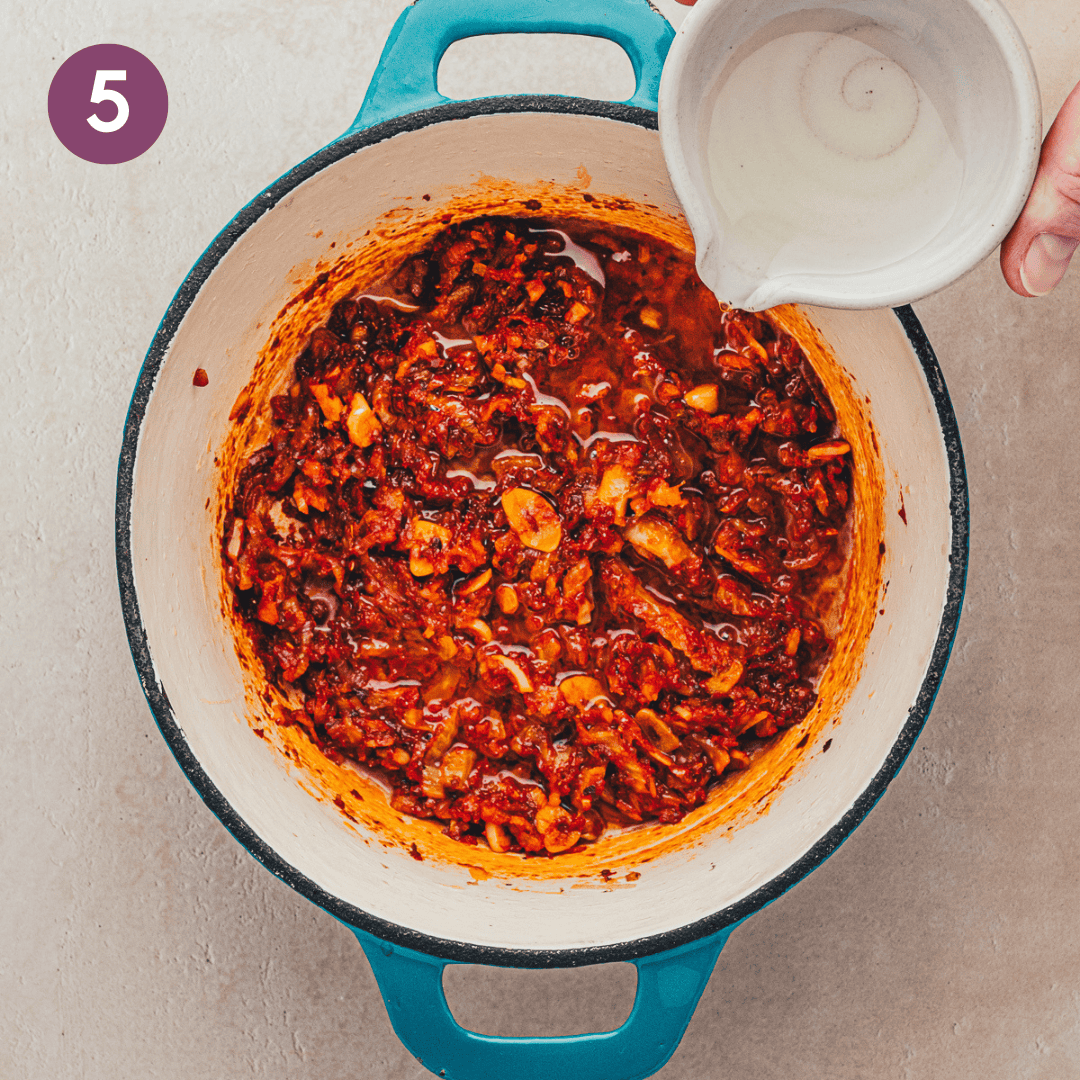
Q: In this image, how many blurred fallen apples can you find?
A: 0